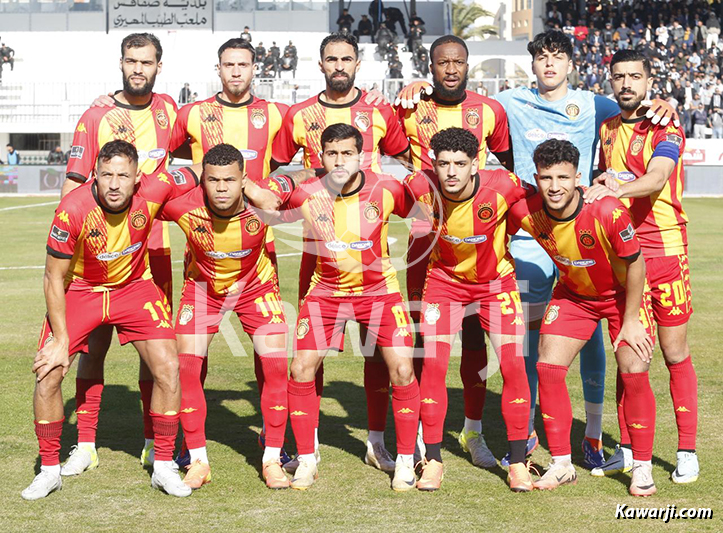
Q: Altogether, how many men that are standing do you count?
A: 6